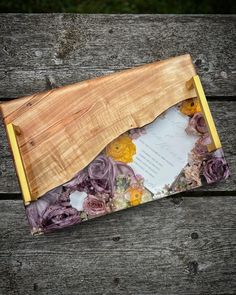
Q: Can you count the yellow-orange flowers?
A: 3